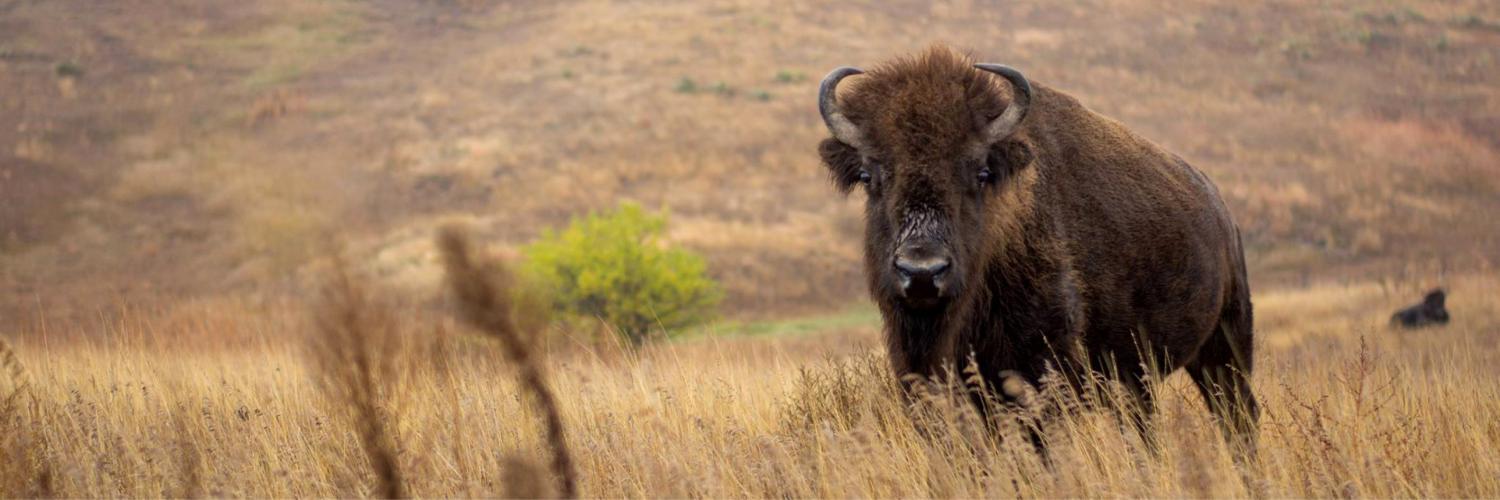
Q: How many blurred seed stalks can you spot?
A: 2